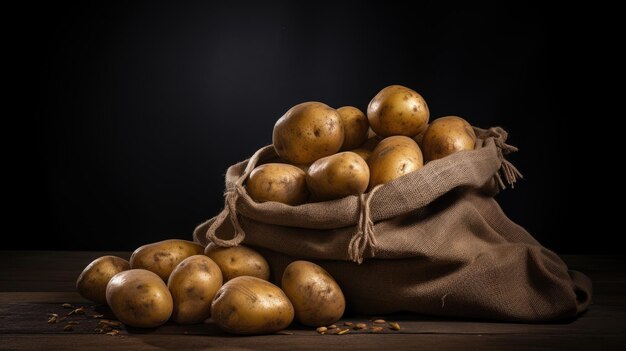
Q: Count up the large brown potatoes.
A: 14